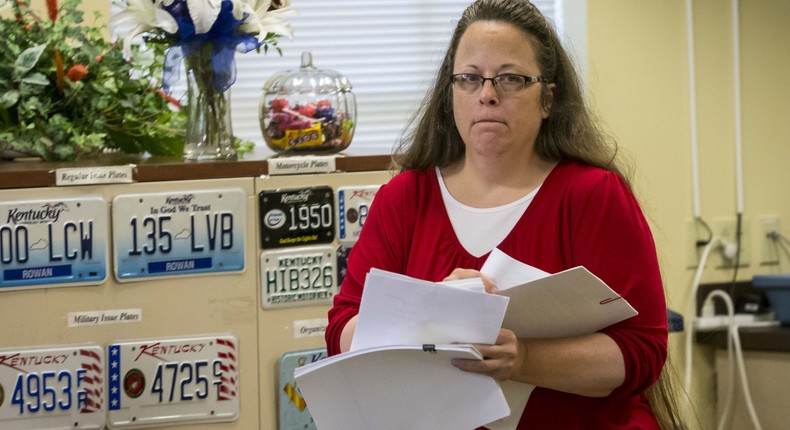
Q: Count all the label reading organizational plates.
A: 1